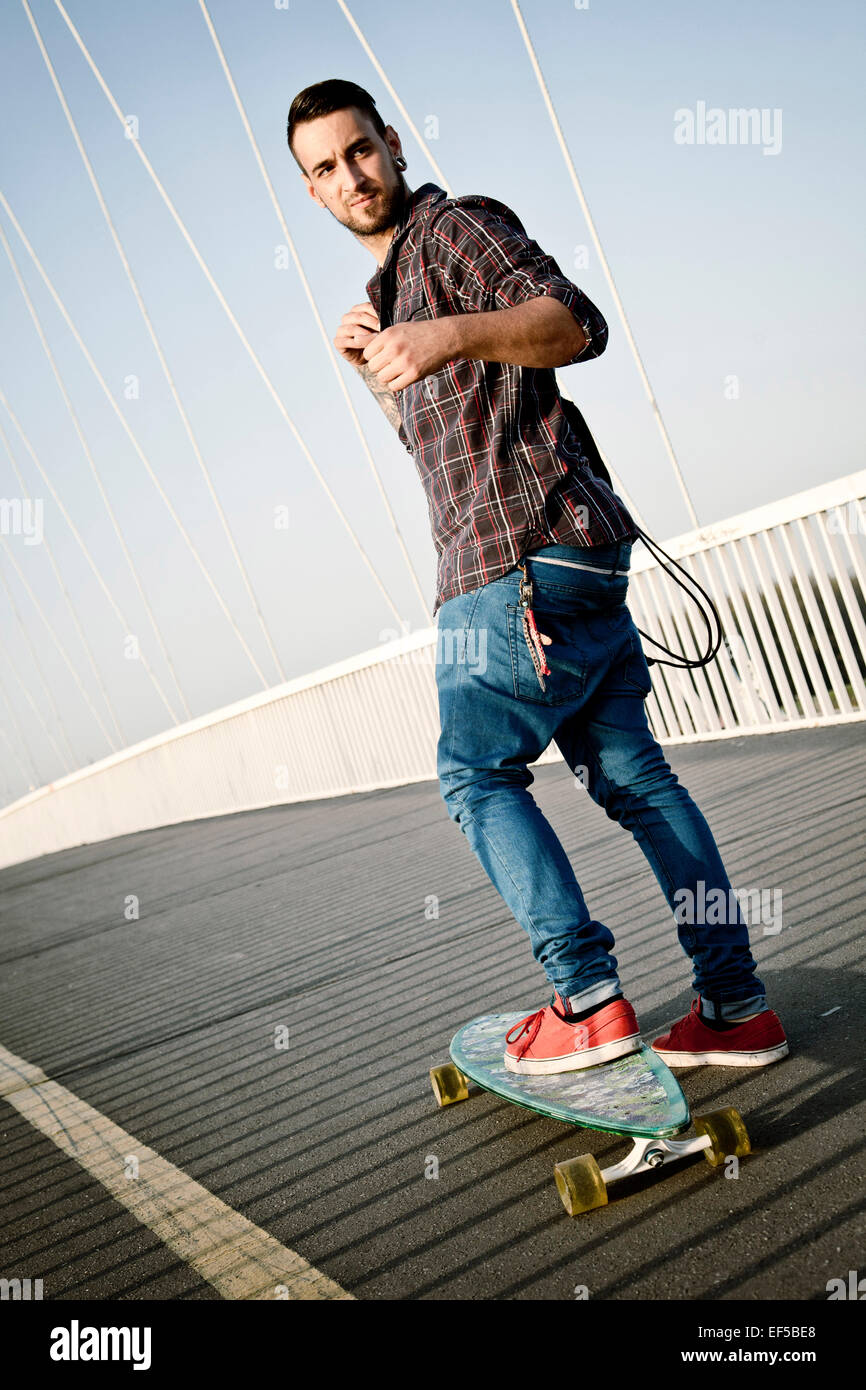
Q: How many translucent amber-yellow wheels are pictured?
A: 3